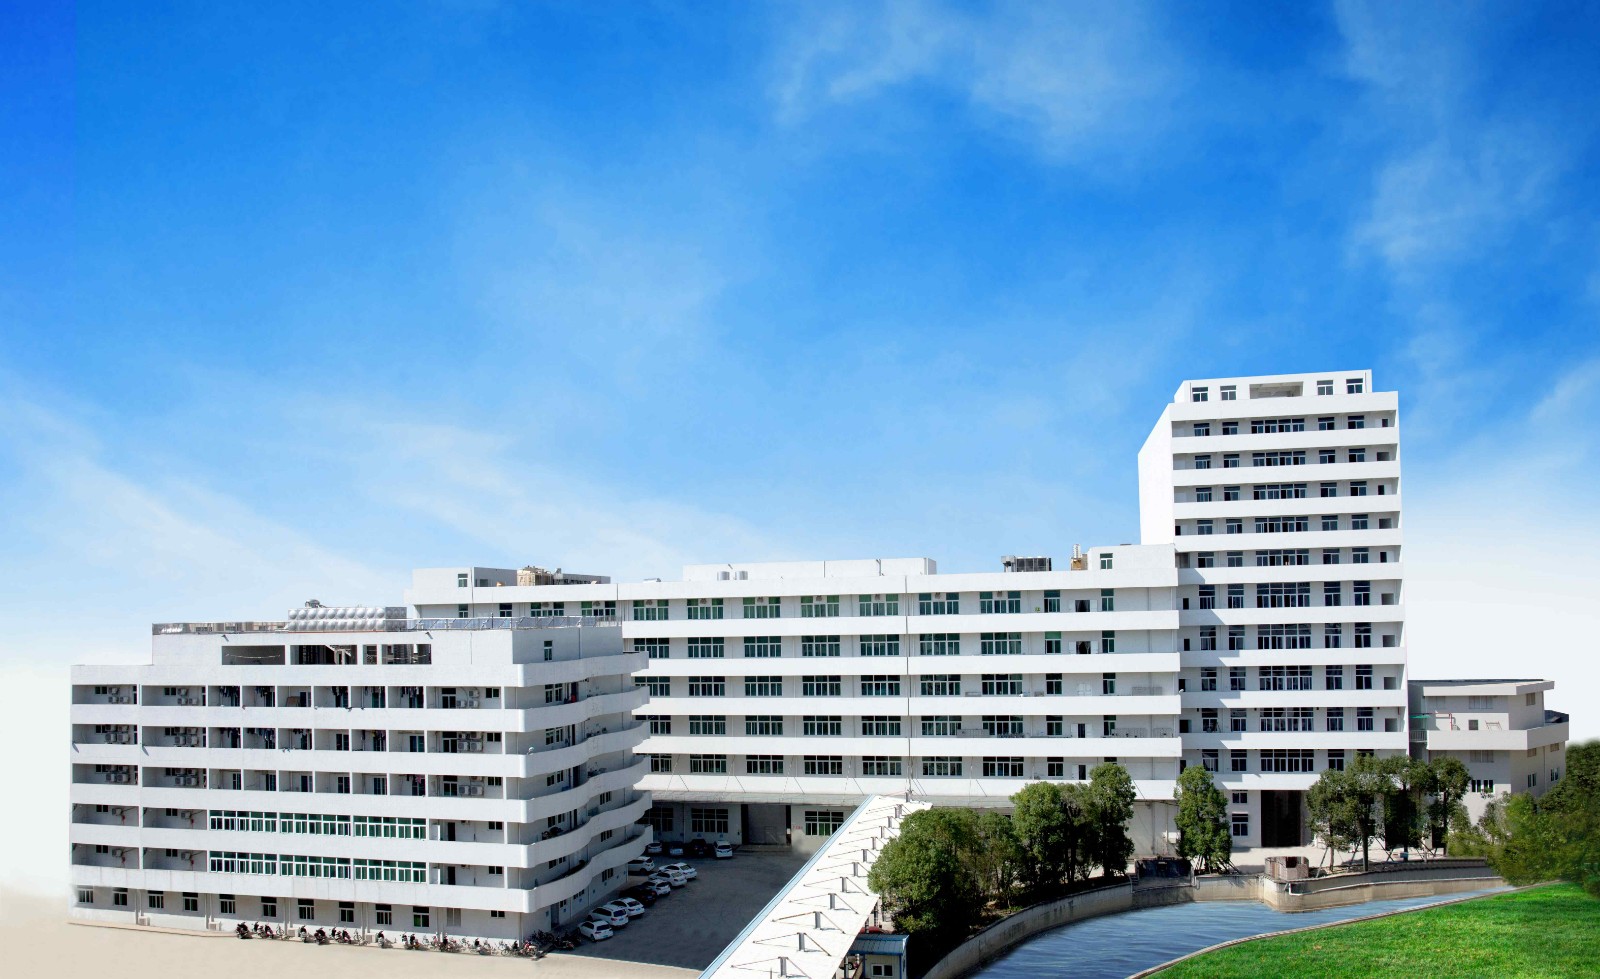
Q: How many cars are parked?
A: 12